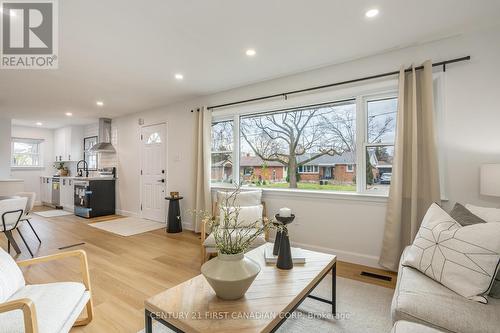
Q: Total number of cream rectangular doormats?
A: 2